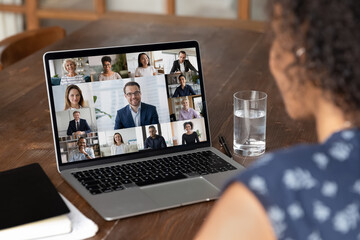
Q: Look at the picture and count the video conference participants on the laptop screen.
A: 13